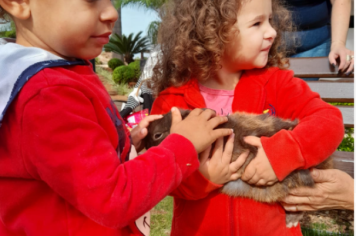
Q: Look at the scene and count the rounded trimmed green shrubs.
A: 3